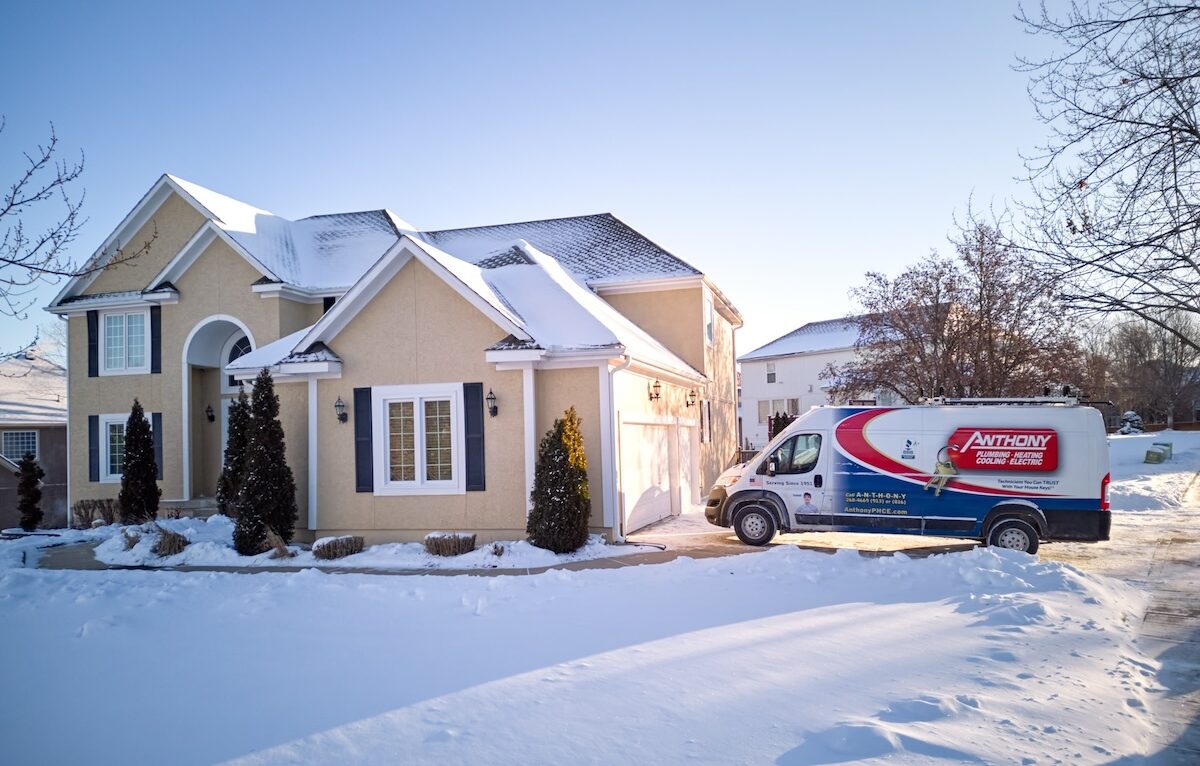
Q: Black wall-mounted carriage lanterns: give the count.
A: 5